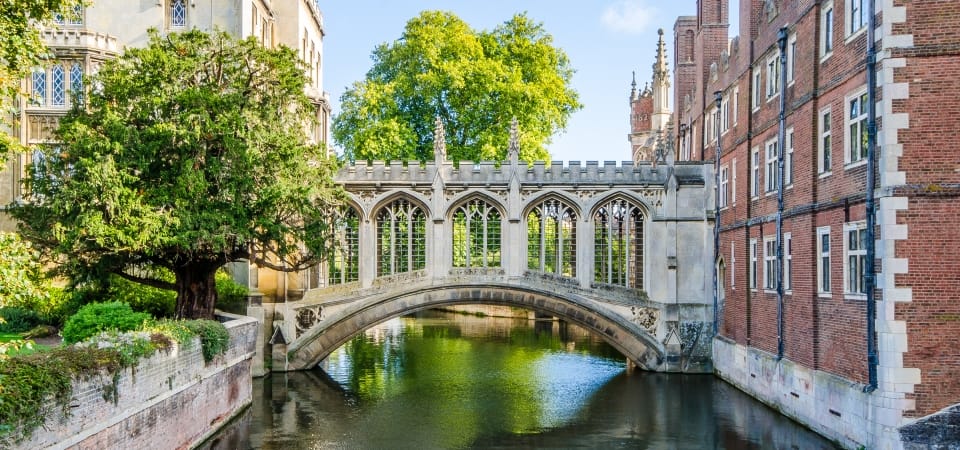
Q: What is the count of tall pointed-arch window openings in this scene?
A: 5